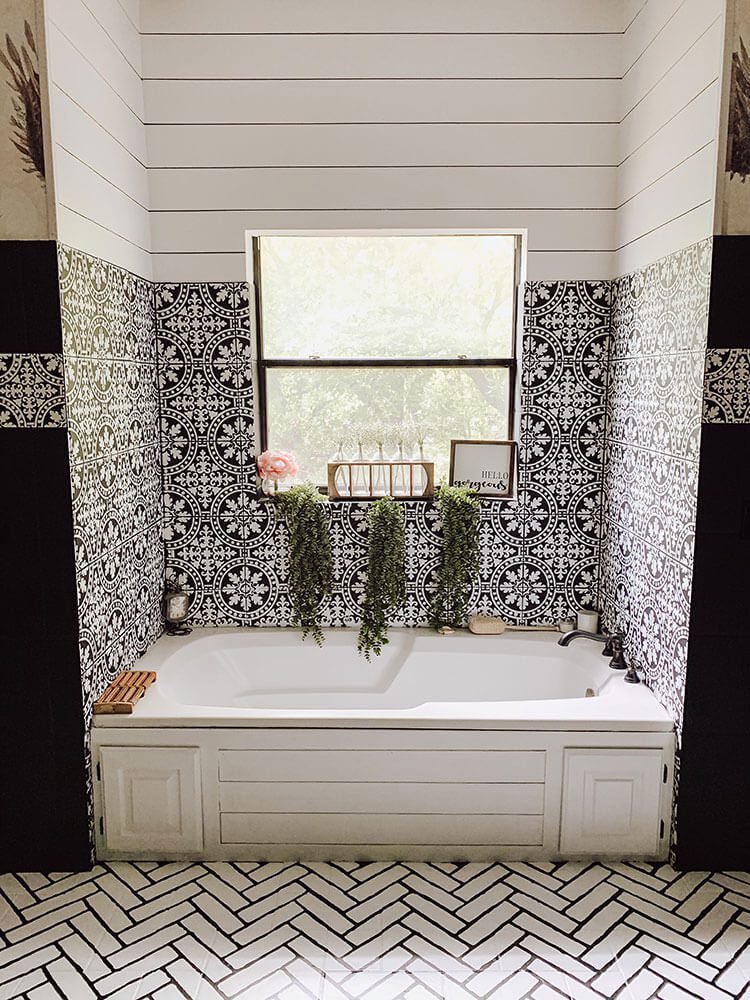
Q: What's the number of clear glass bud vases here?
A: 5